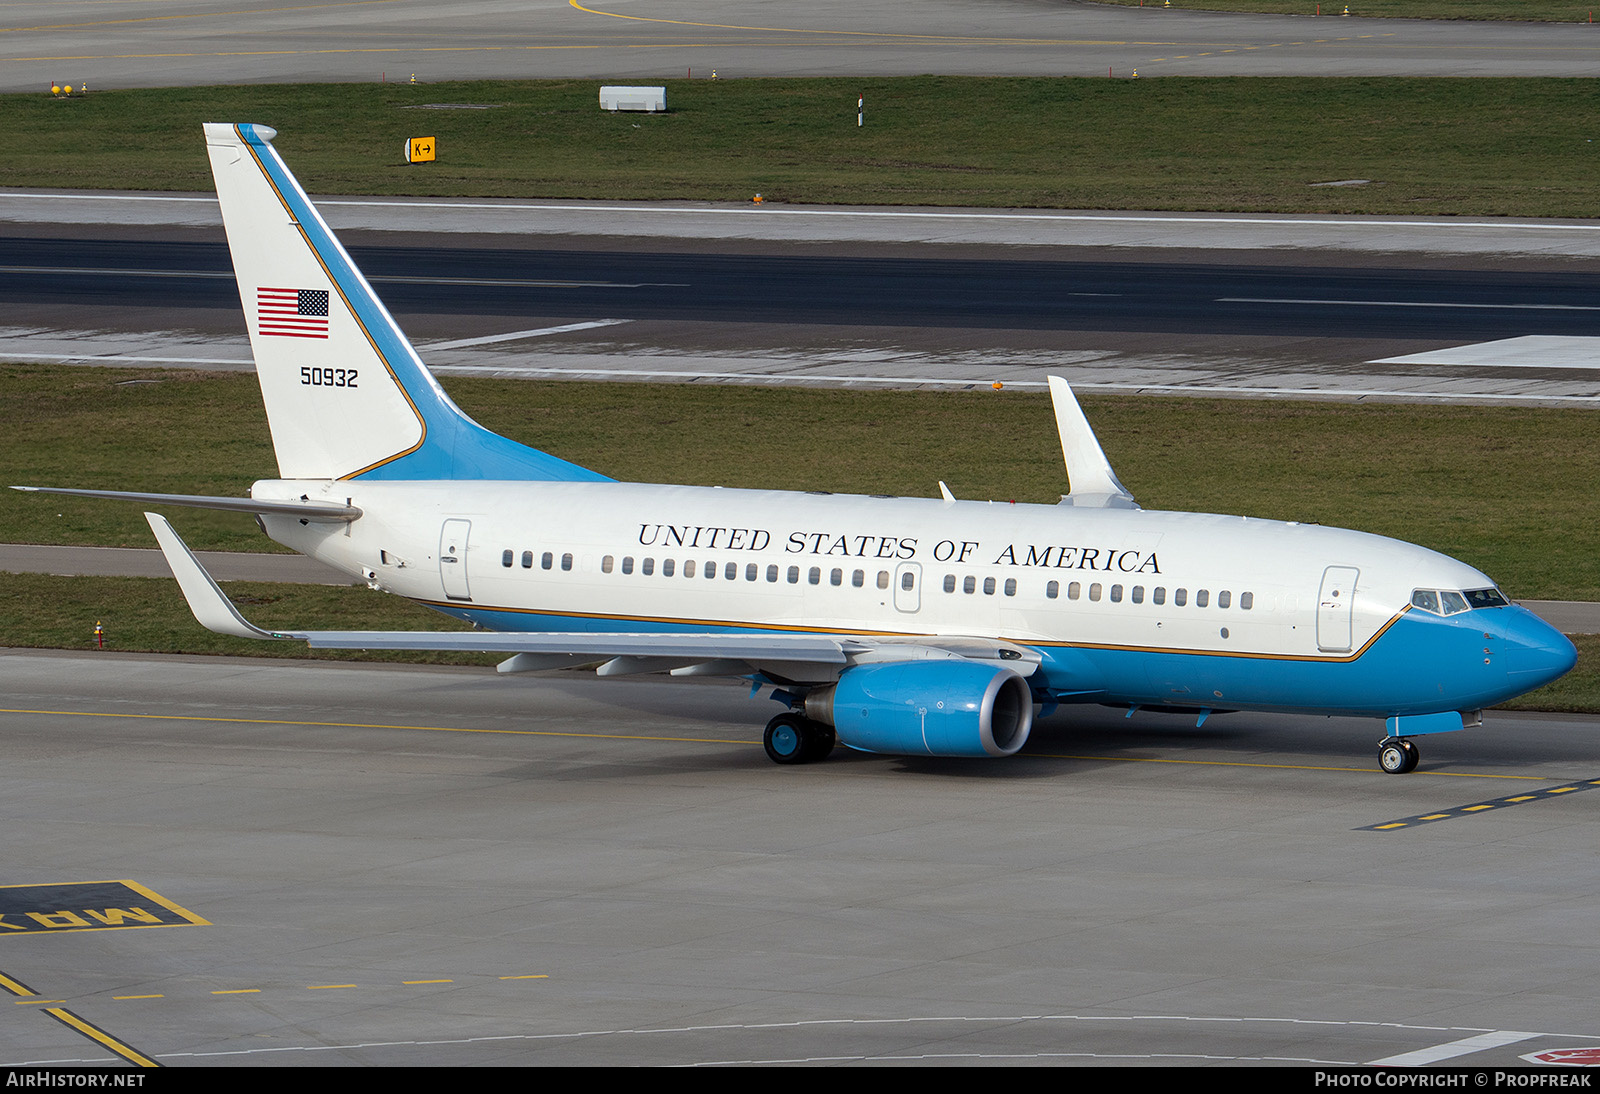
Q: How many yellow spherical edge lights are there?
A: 2